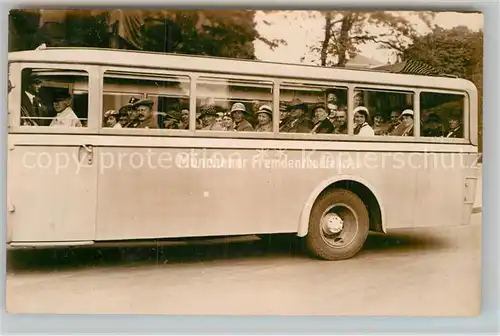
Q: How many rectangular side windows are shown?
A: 6